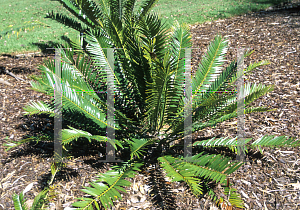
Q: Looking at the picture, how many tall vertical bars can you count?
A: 4